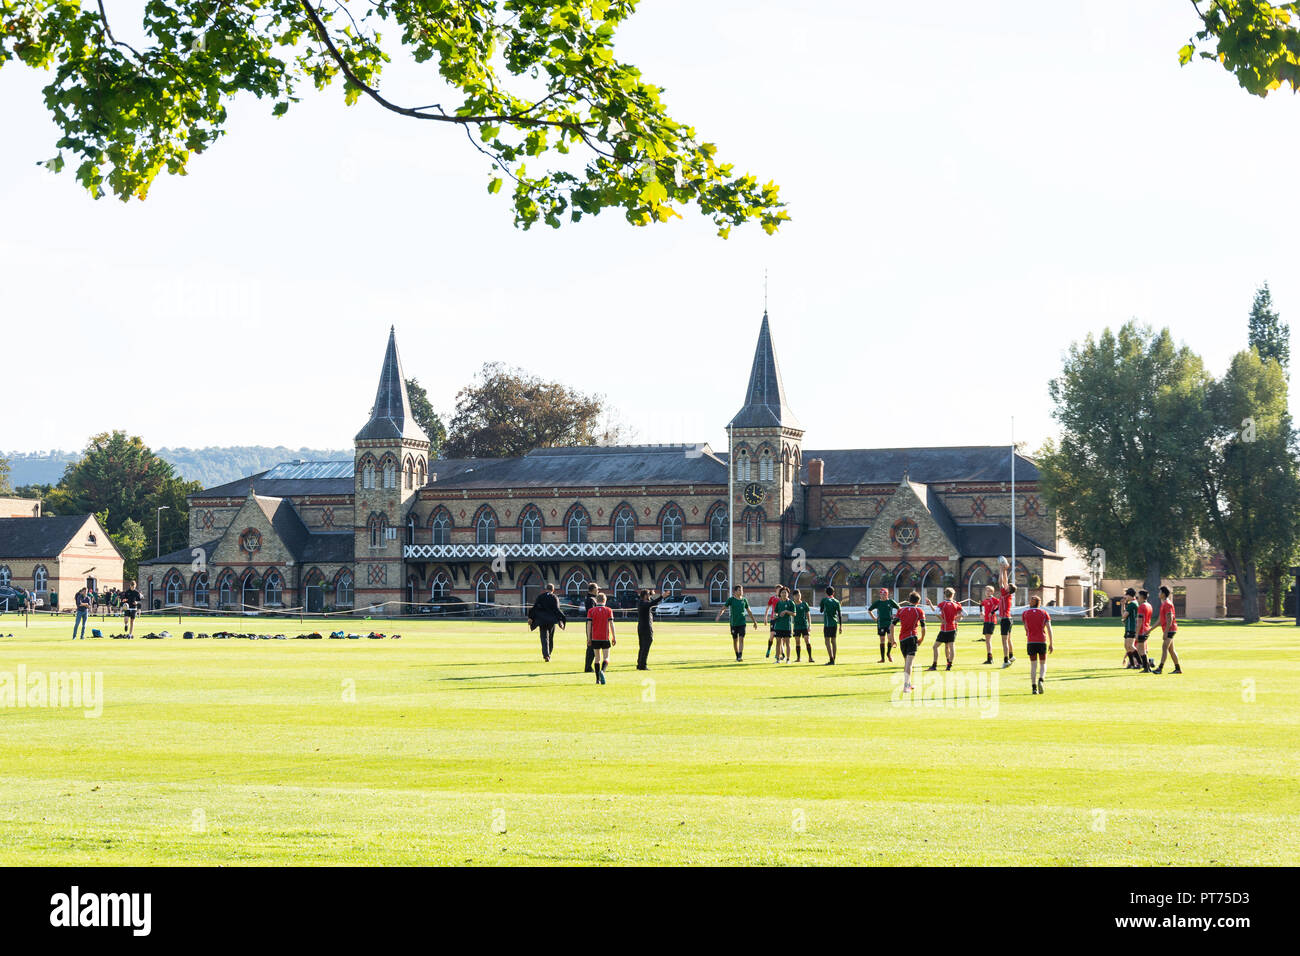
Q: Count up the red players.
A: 9